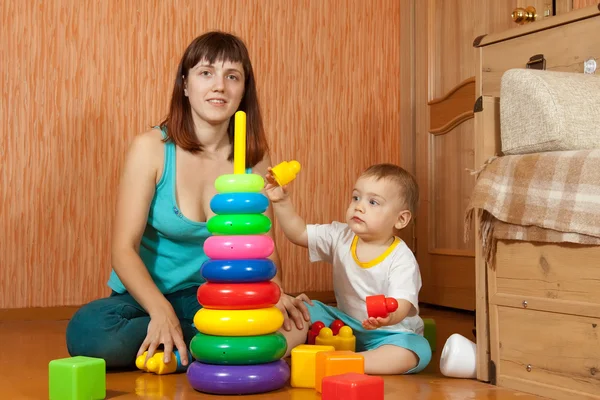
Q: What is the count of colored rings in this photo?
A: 9